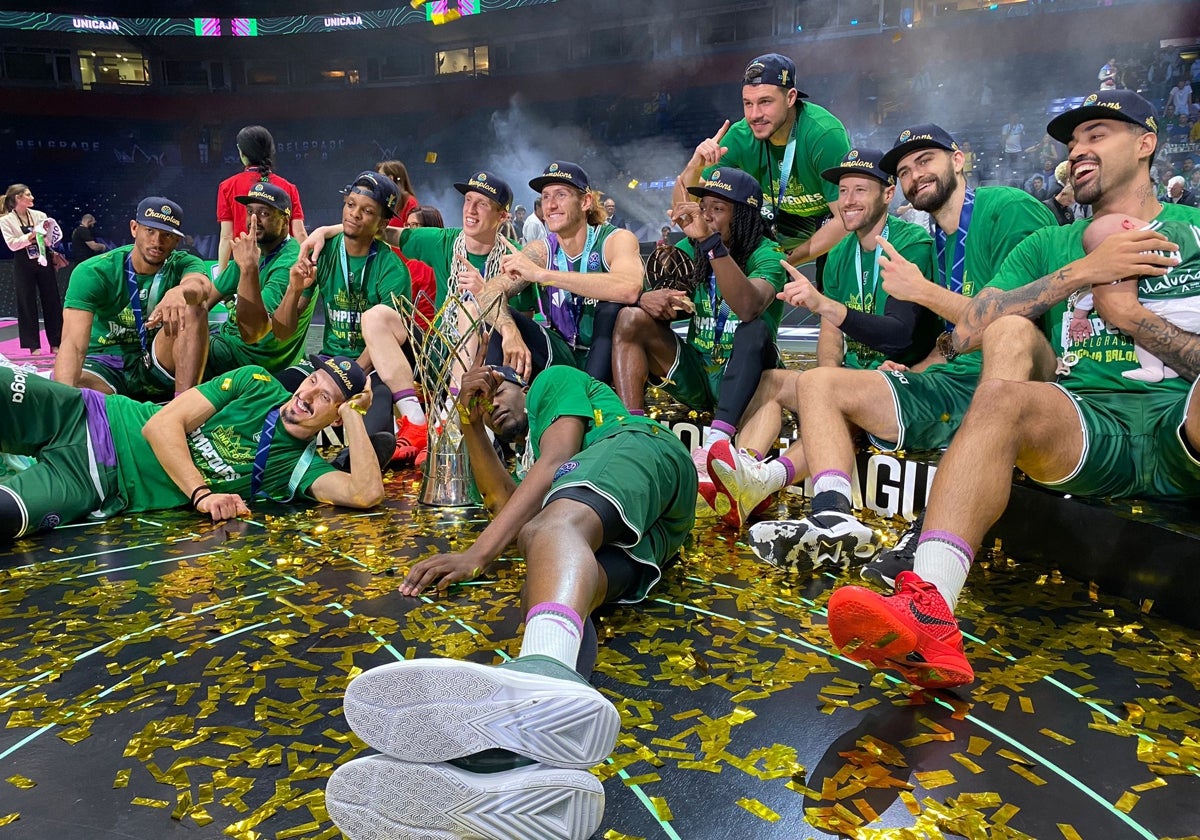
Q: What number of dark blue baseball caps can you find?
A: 12